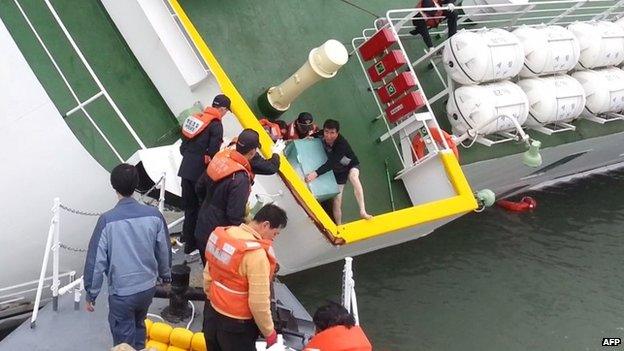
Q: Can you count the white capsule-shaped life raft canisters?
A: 6